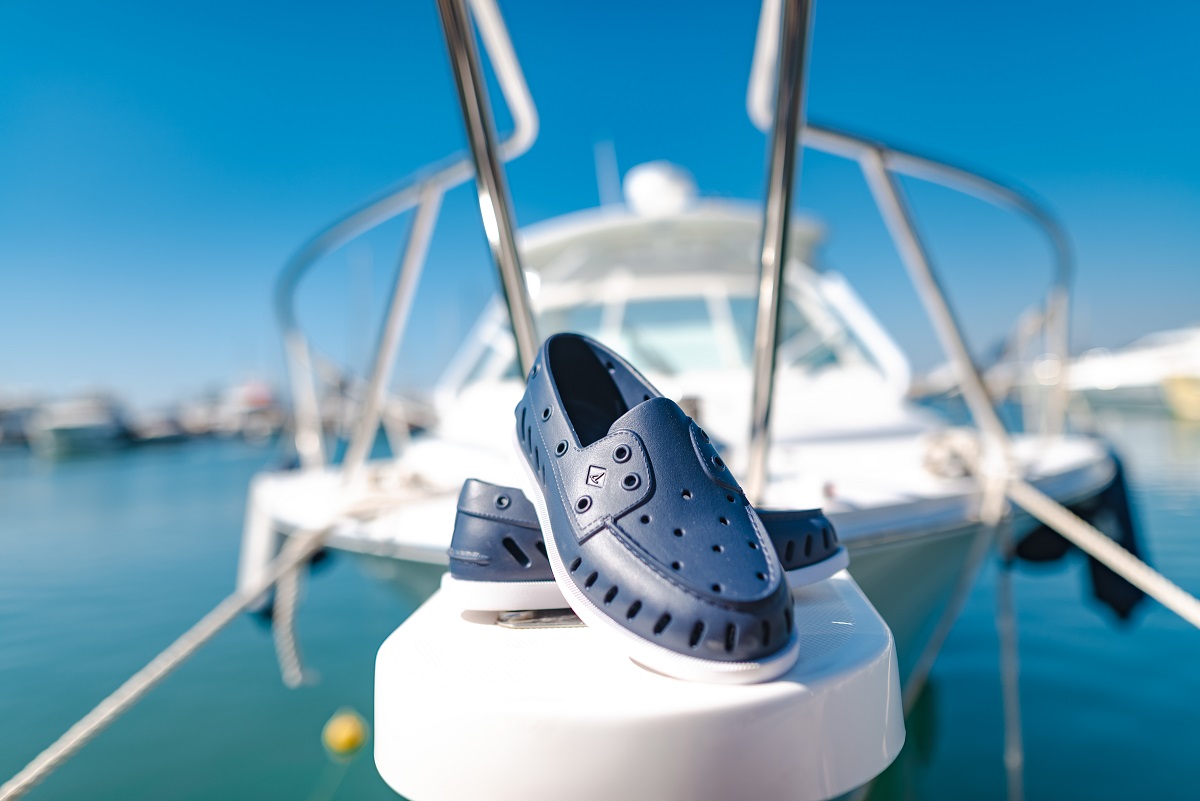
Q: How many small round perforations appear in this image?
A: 10